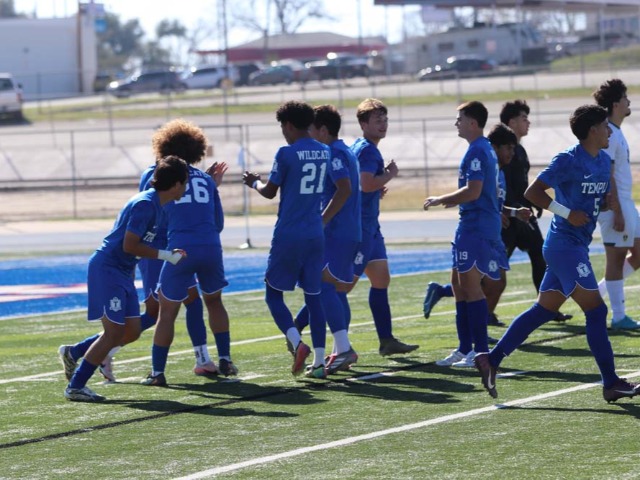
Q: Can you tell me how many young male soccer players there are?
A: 11